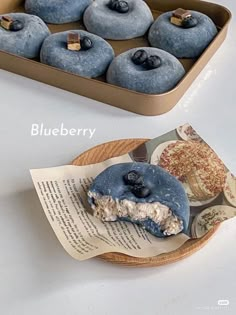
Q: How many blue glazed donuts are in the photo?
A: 7